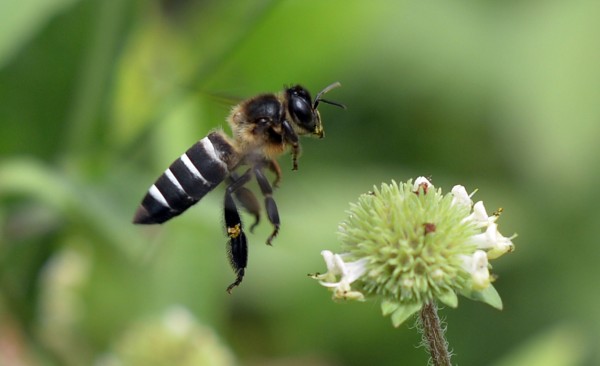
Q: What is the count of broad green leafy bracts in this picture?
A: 4